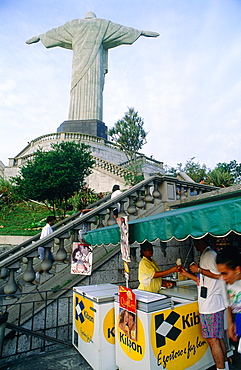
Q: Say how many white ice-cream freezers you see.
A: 2